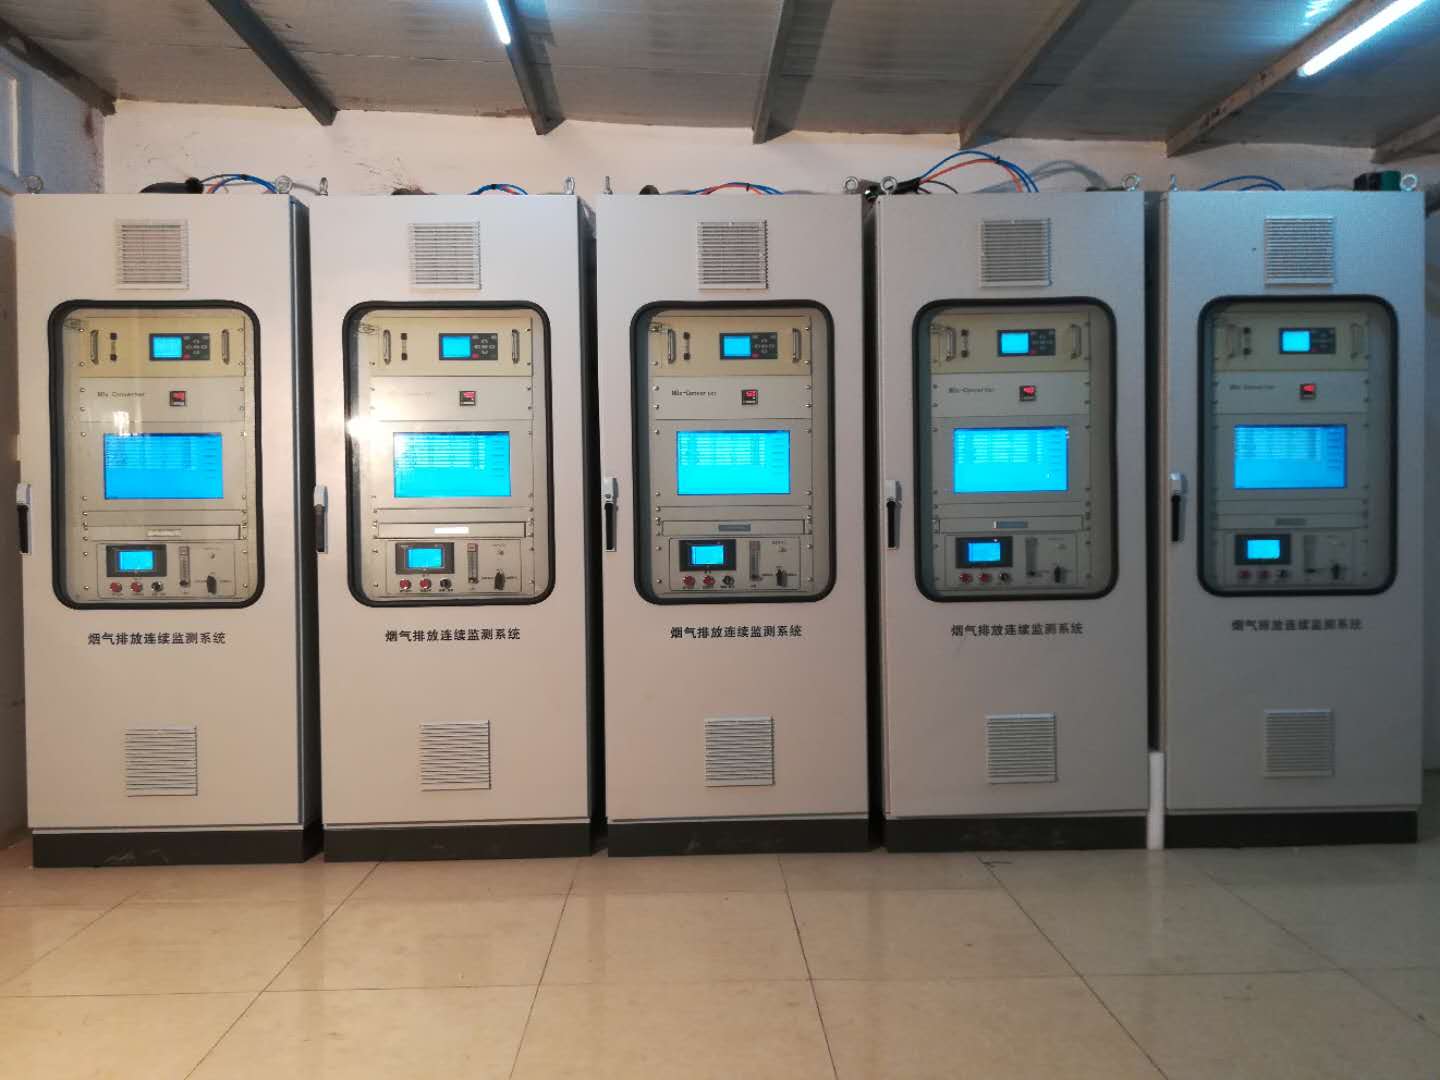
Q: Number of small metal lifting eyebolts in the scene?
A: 10